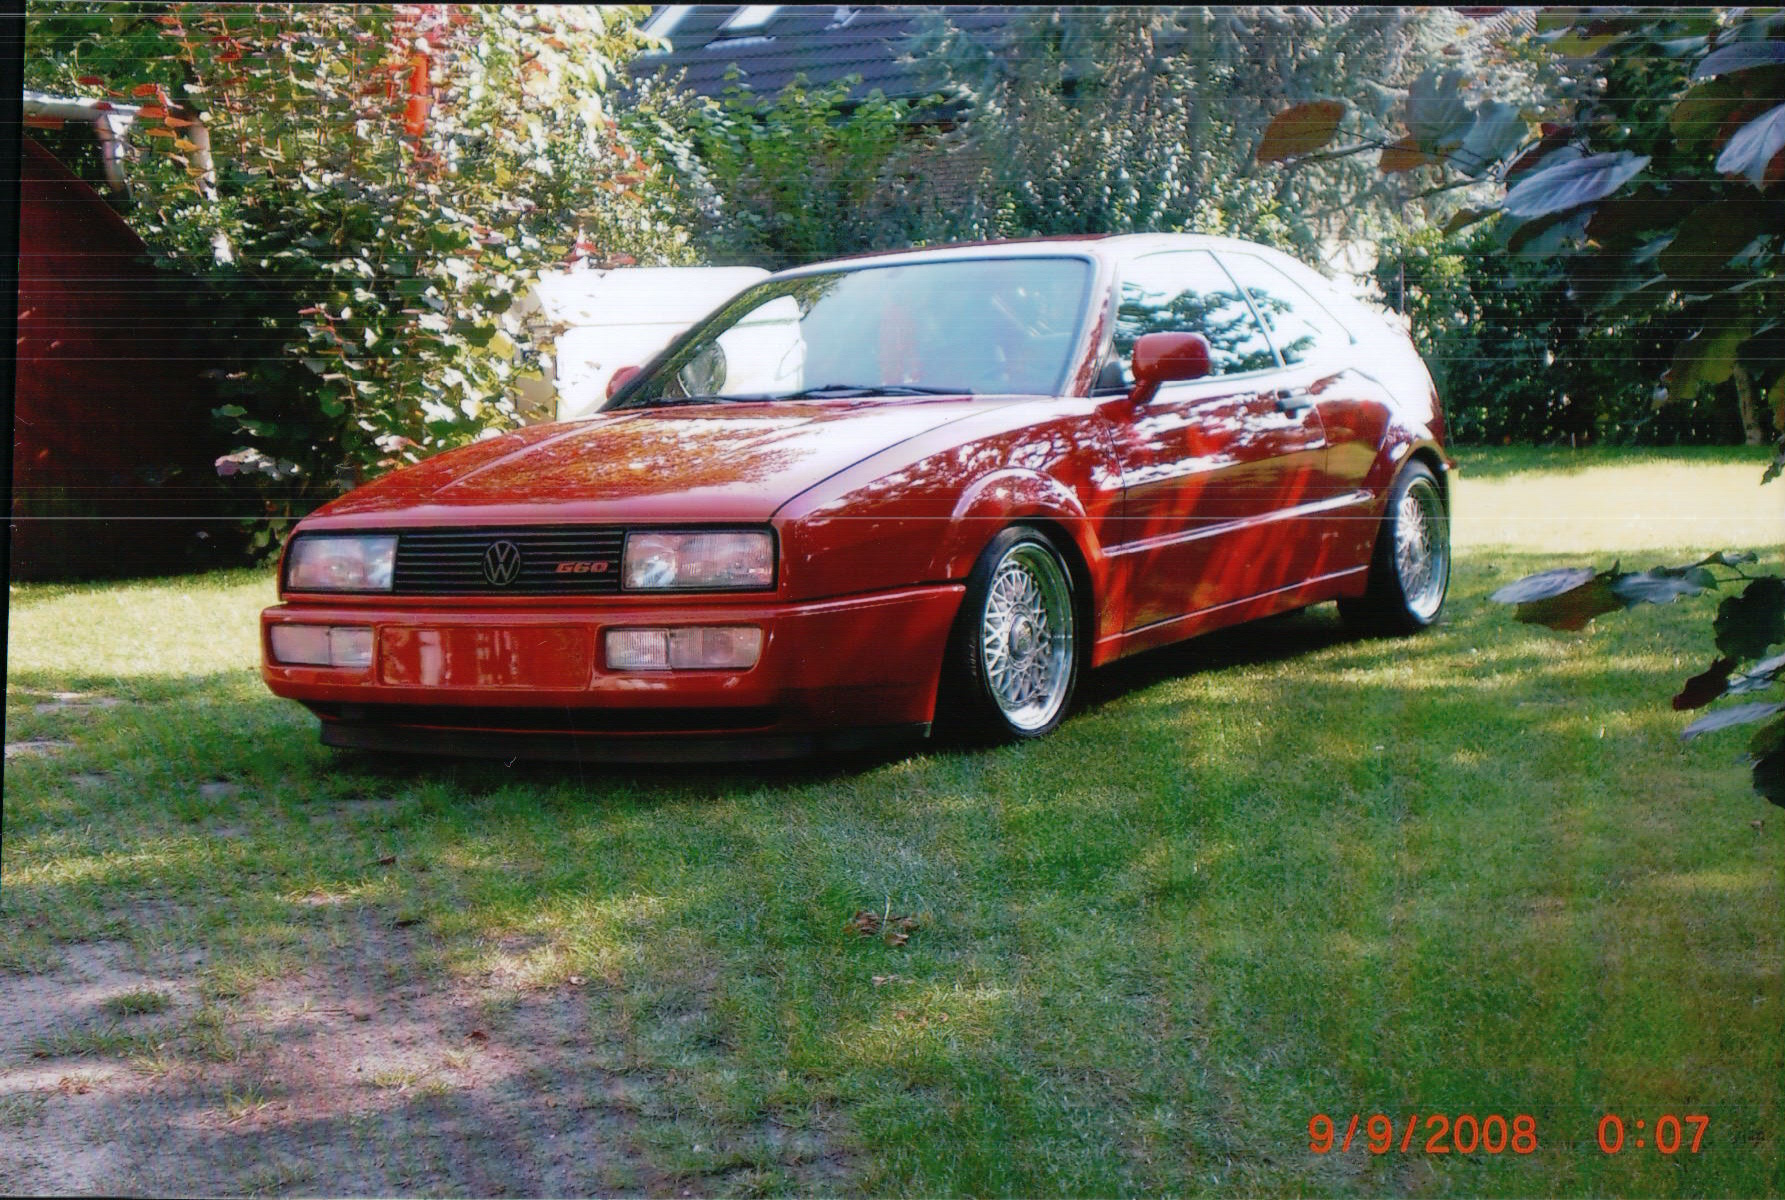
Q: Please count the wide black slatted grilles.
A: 1